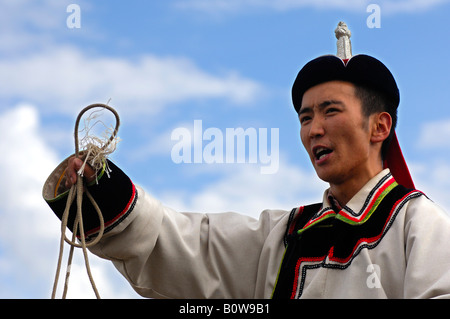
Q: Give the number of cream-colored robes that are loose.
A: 1